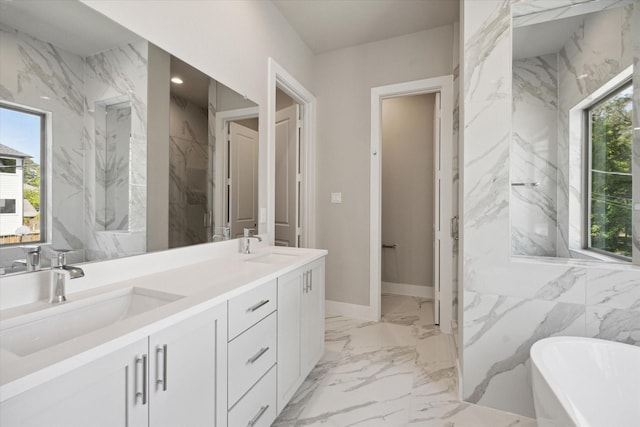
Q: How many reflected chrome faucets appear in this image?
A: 2